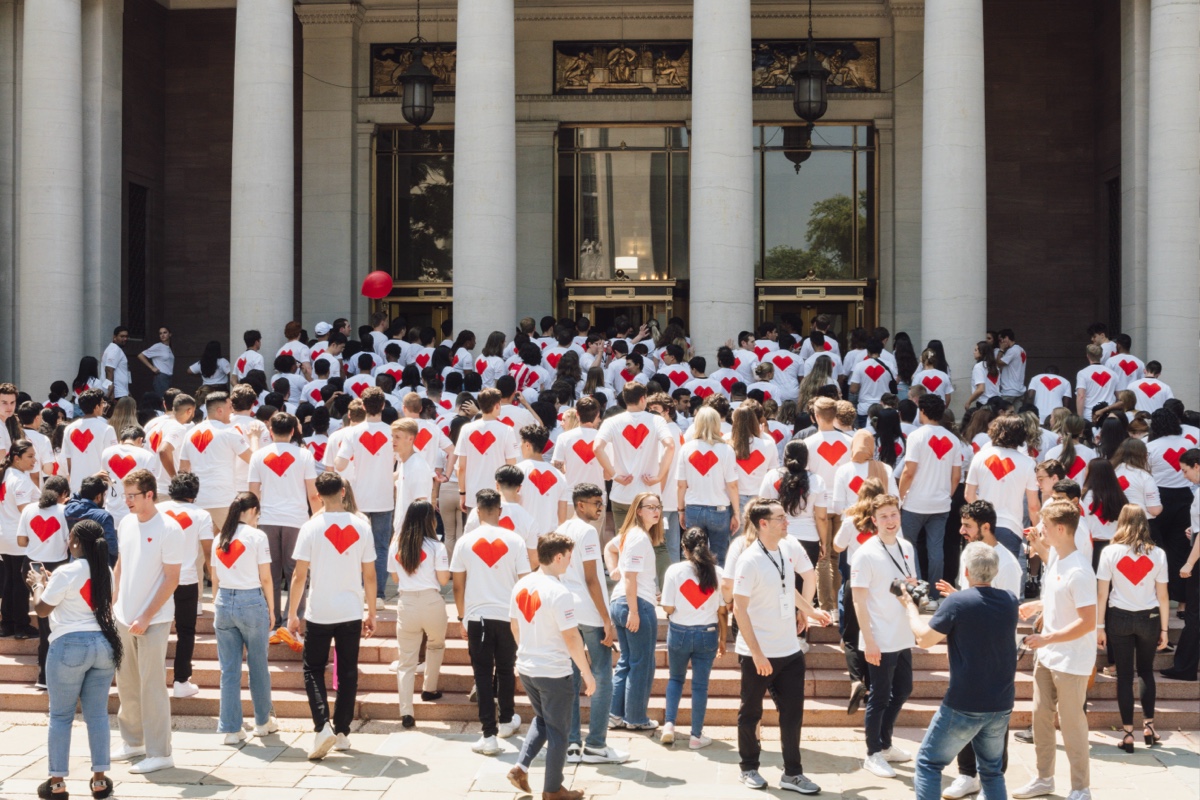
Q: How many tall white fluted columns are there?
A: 6